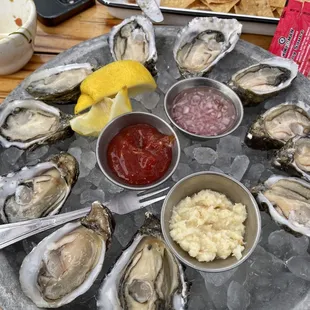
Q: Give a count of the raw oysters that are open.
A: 11